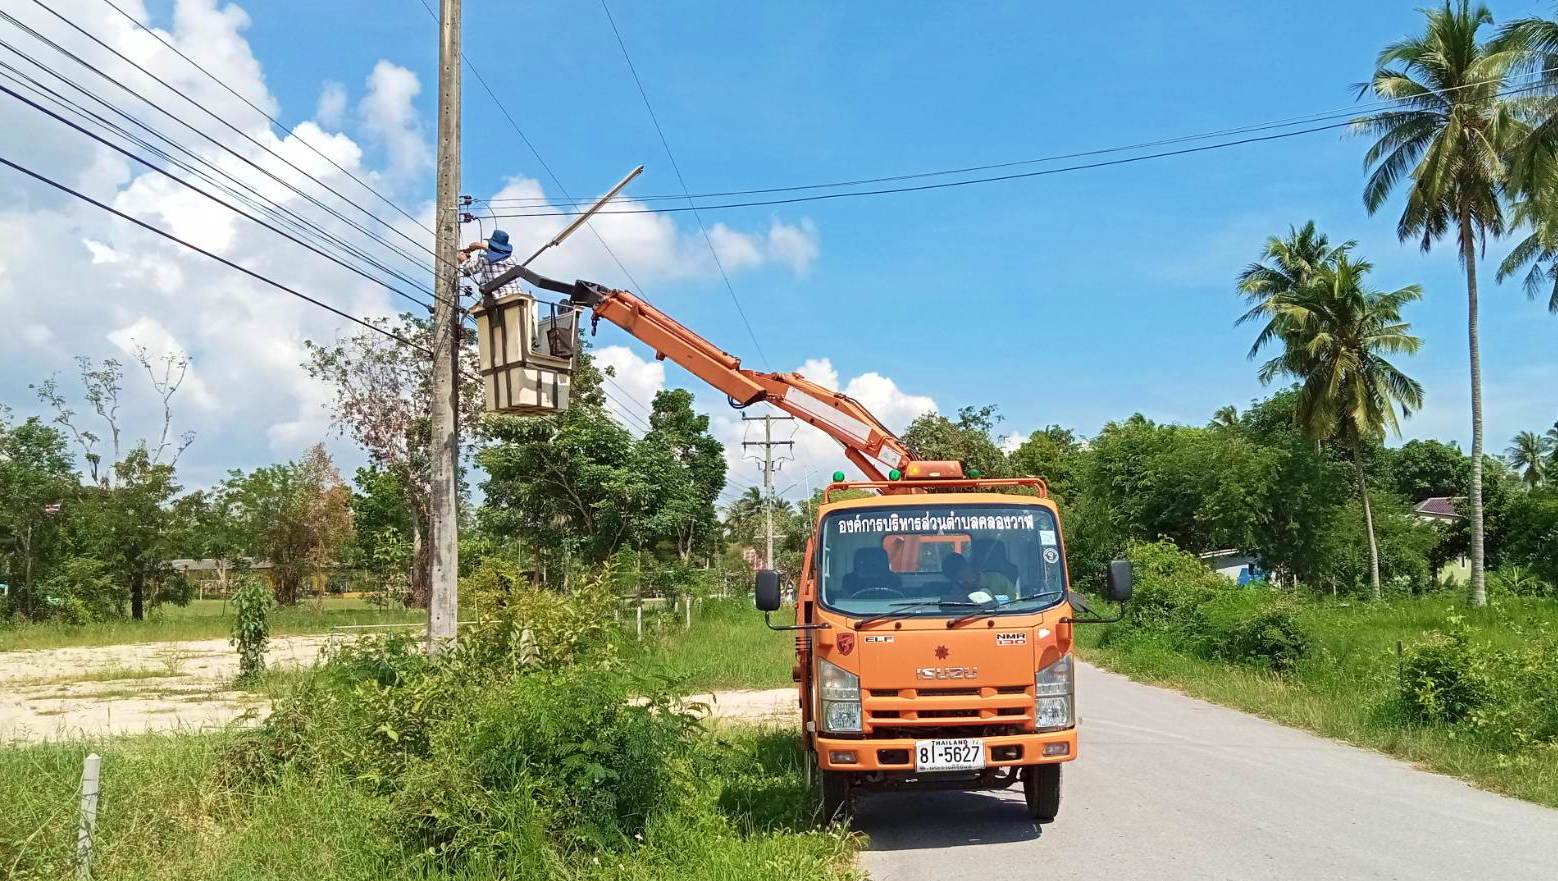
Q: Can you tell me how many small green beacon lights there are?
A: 3